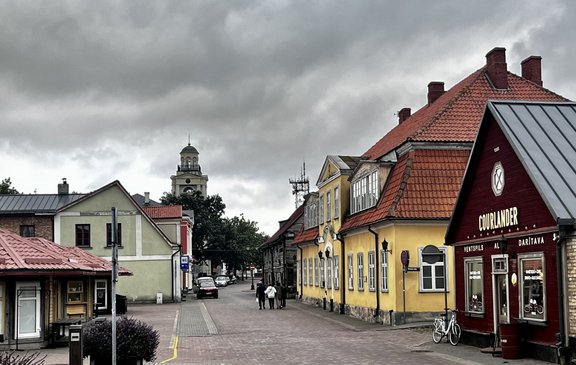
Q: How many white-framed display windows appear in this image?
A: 2